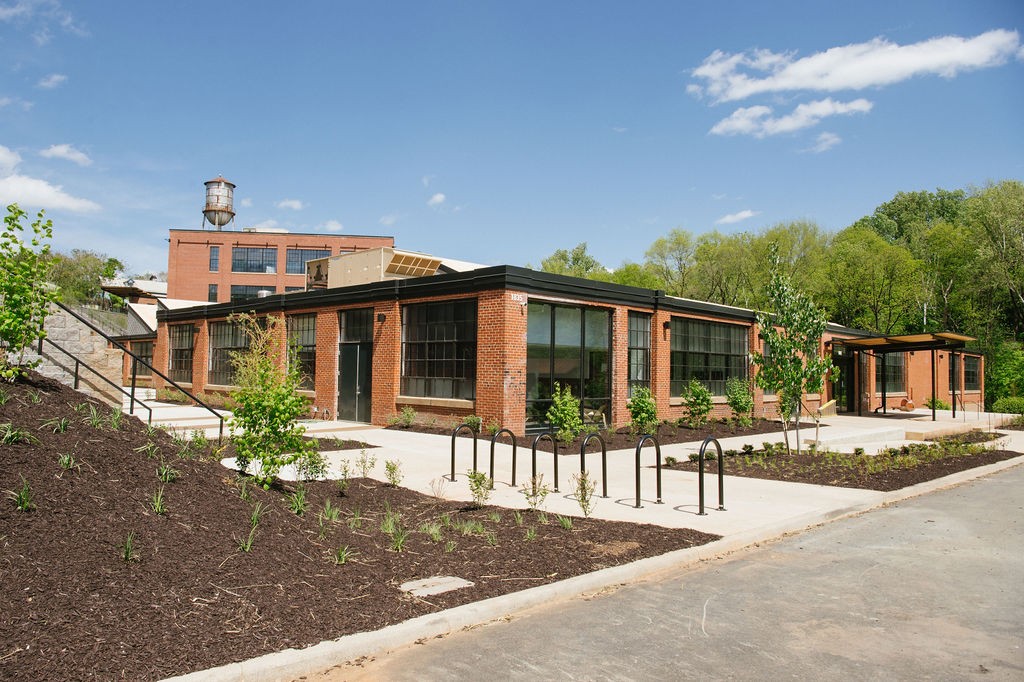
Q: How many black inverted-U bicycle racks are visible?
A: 6